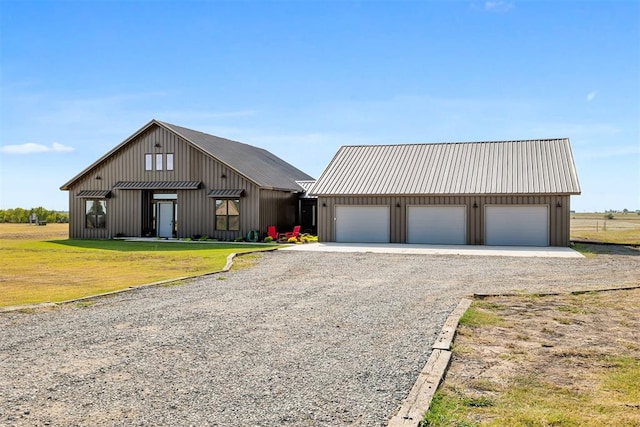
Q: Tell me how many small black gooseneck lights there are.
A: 7